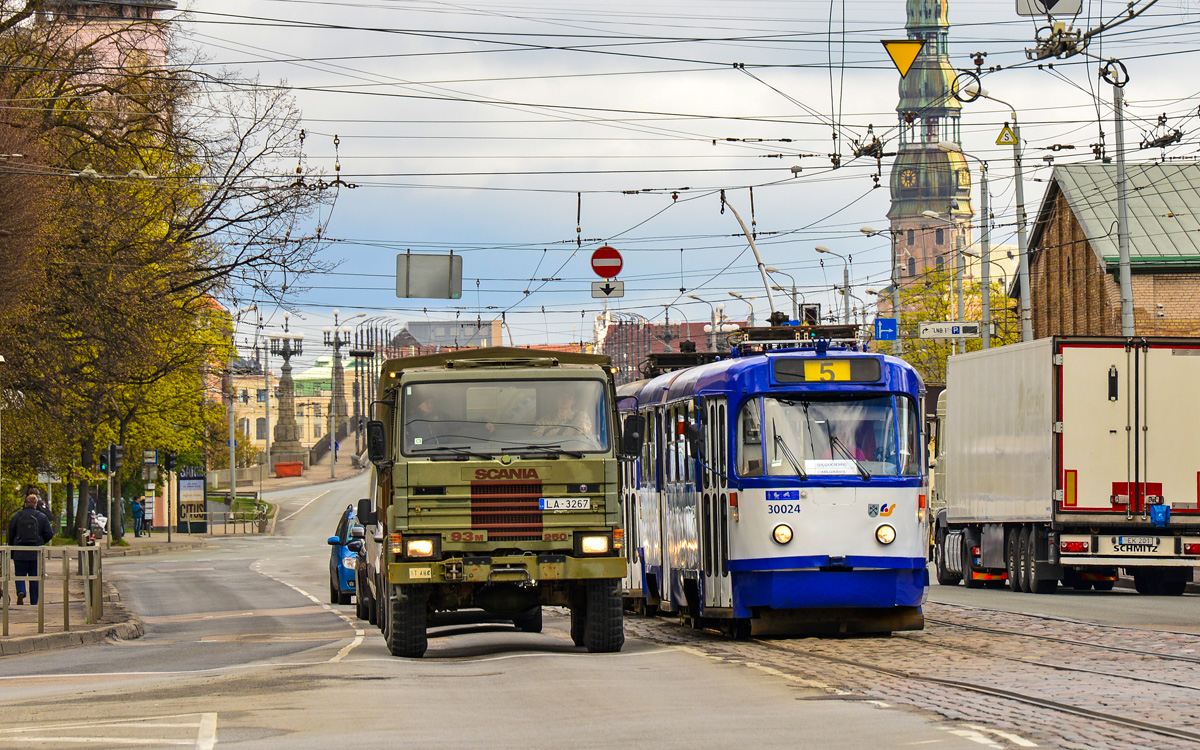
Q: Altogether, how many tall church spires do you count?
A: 1